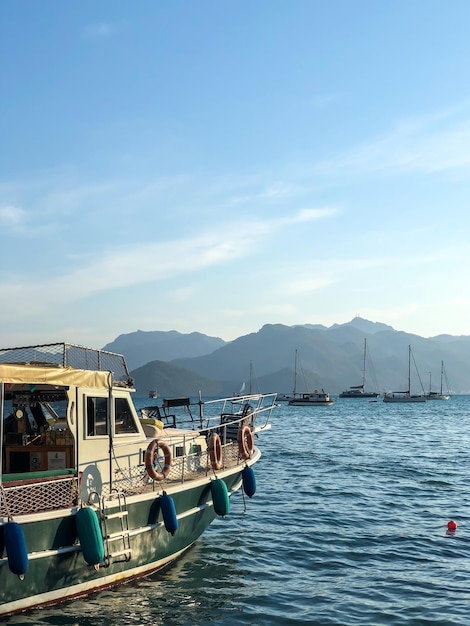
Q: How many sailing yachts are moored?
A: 5